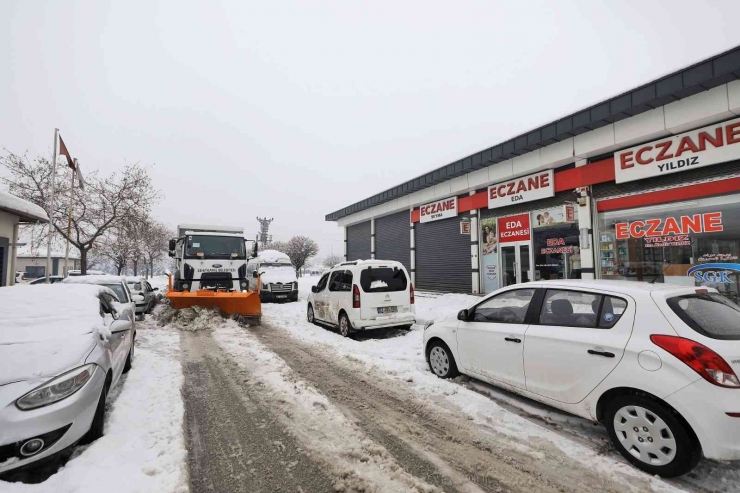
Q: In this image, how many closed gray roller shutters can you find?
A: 3